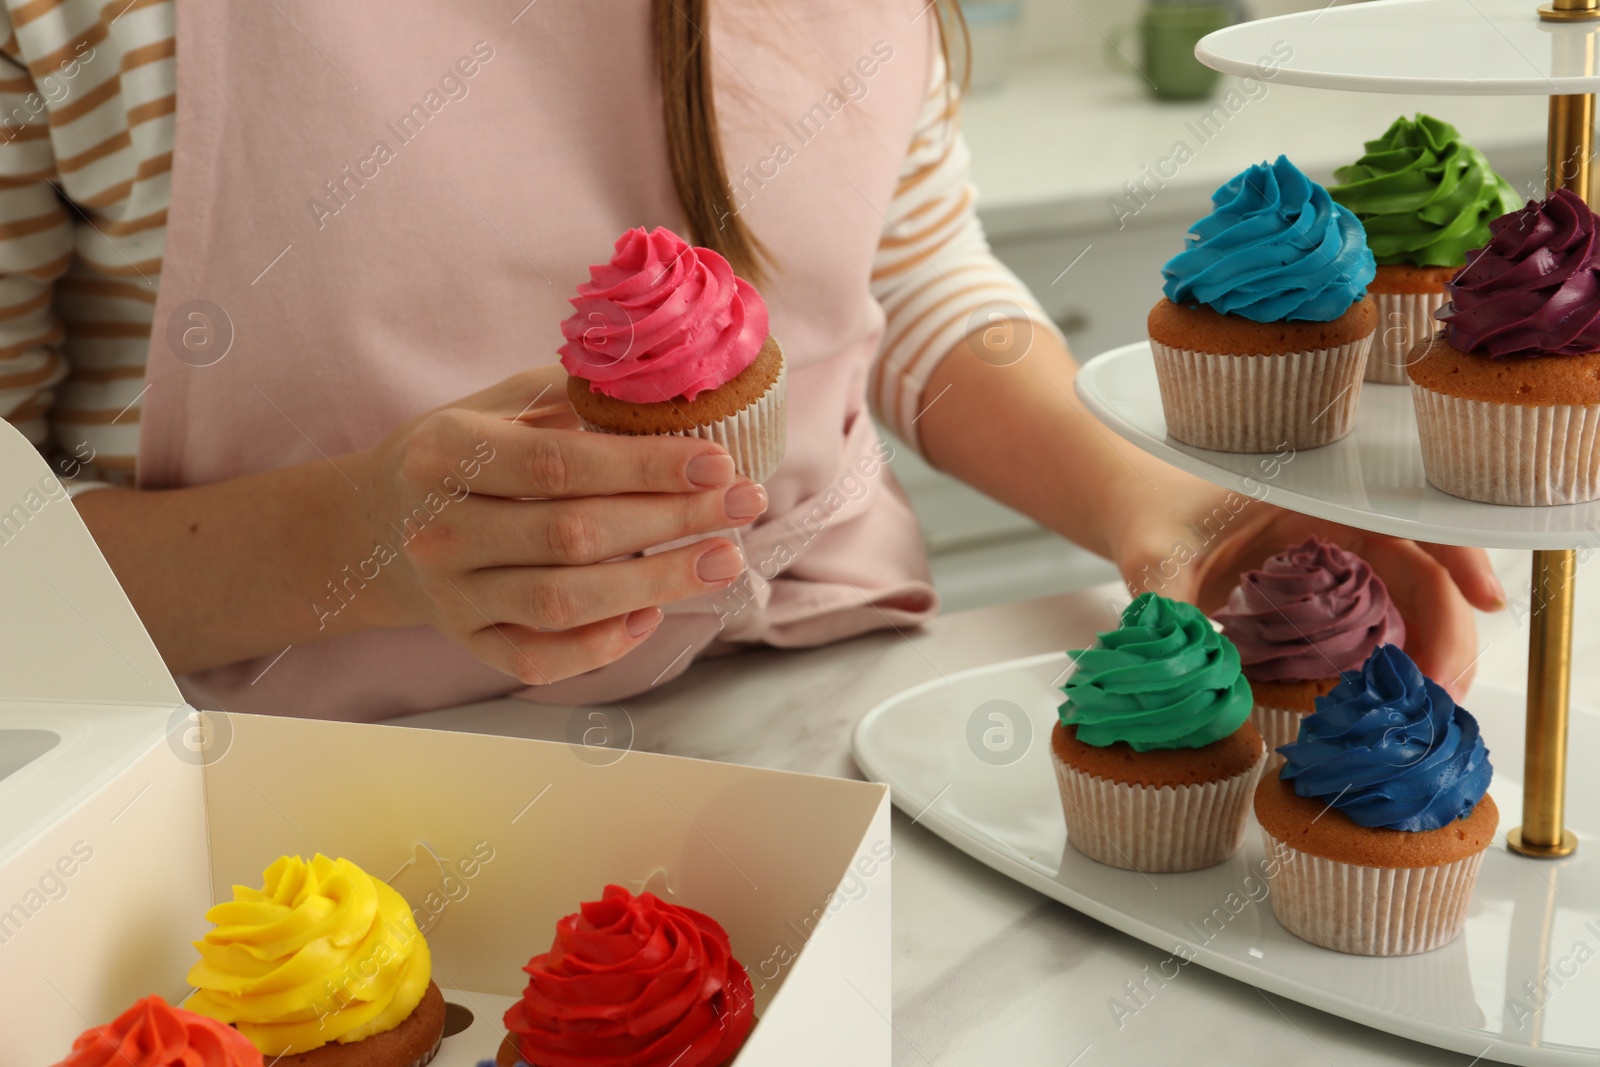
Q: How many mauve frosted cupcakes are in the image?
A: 1